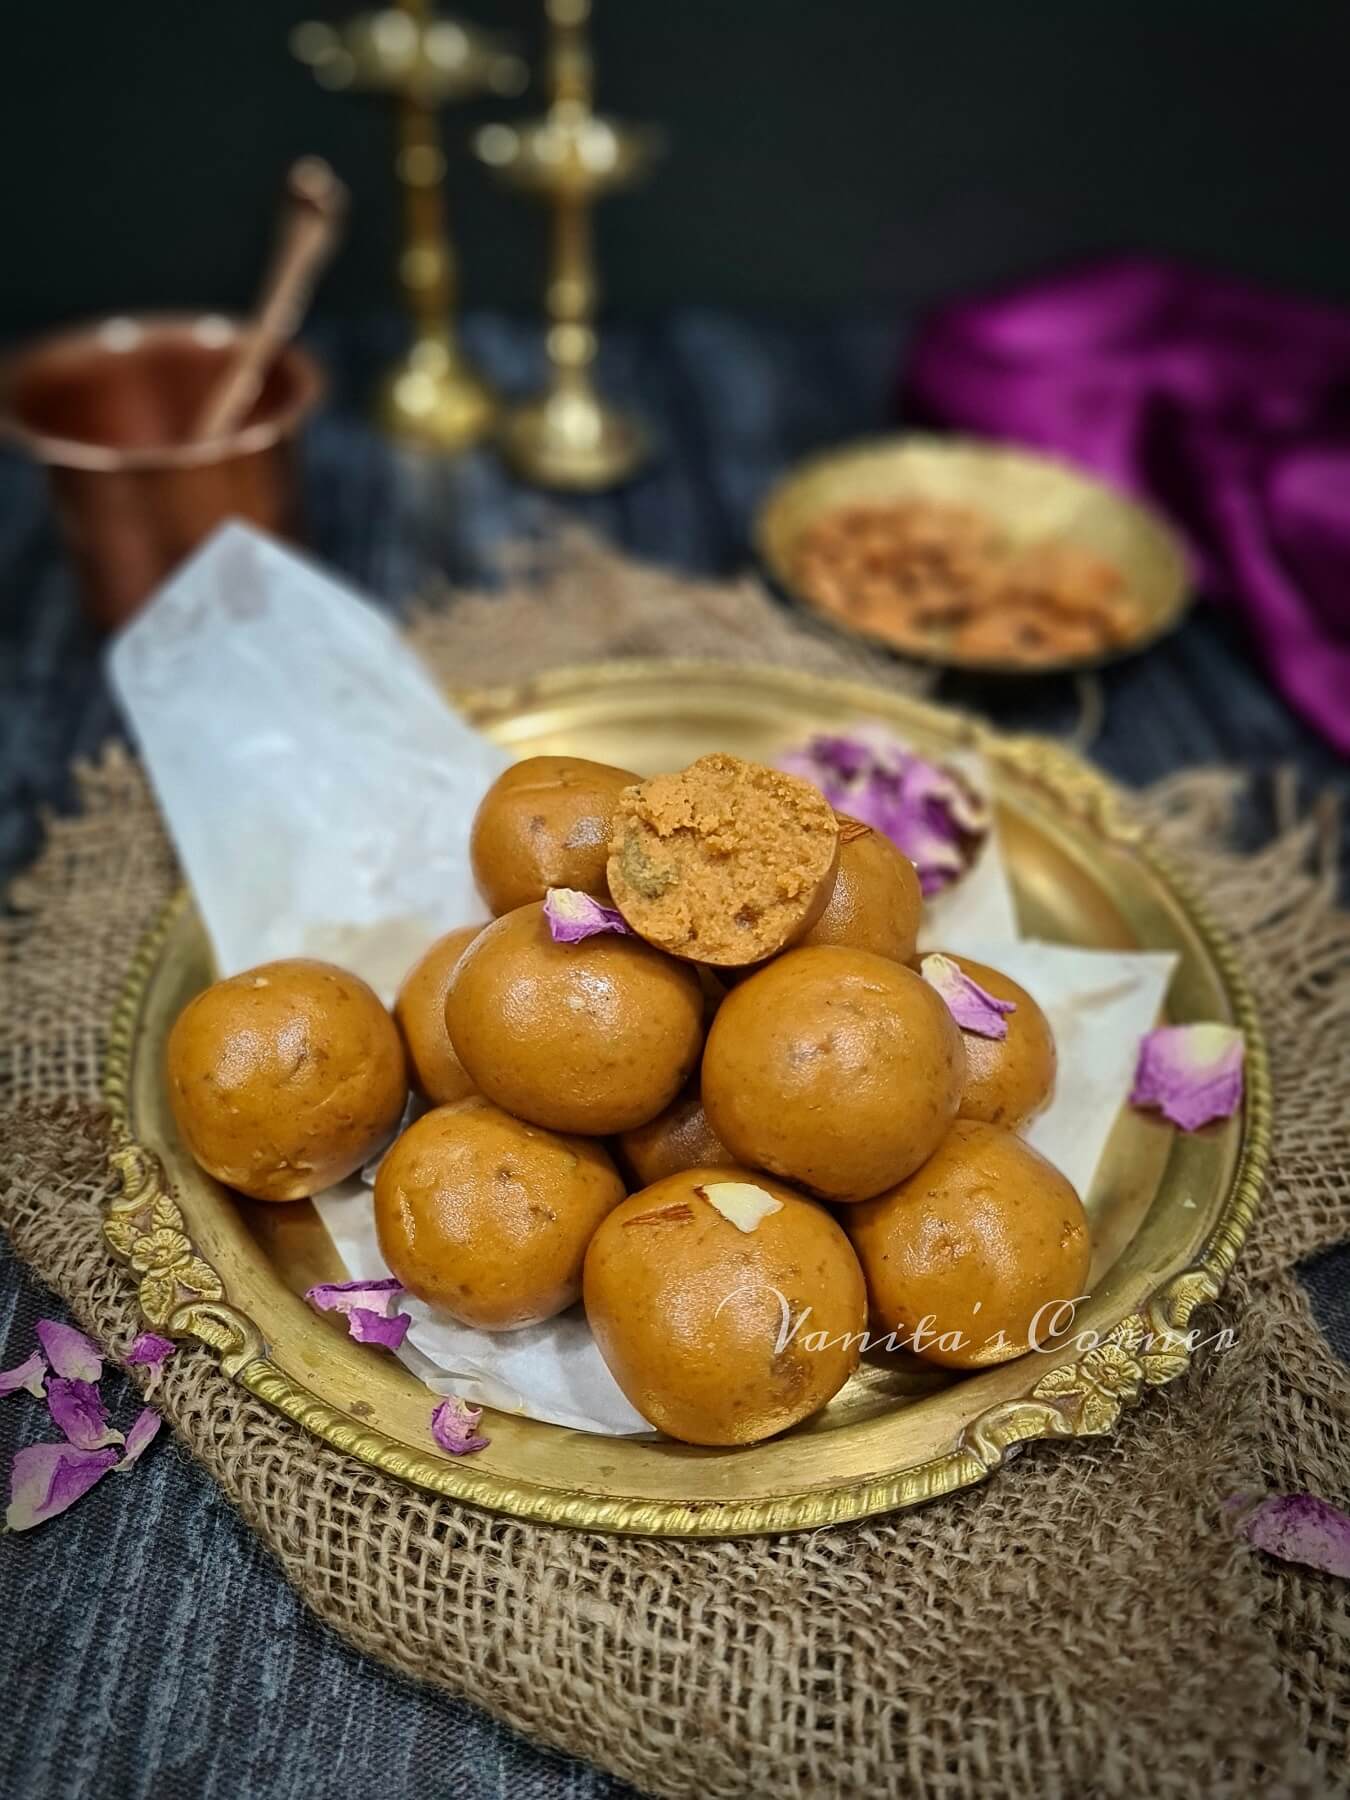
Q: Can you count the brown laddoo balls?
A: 12